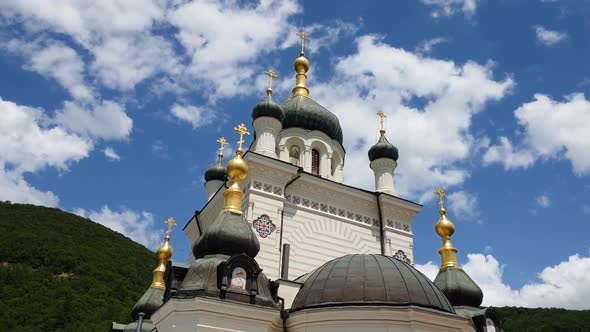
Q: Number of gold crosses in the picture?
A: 7